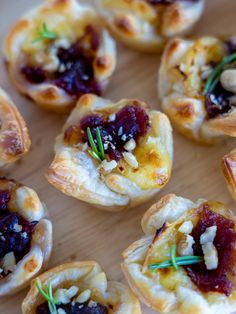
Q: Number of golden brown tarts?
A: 9